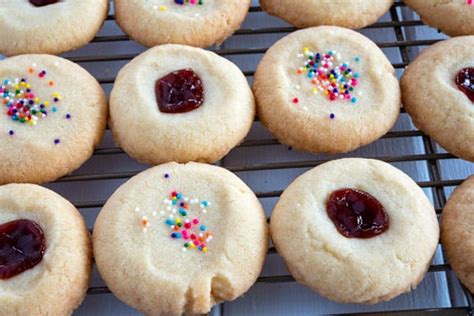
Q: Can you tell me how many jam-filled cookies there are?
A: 5